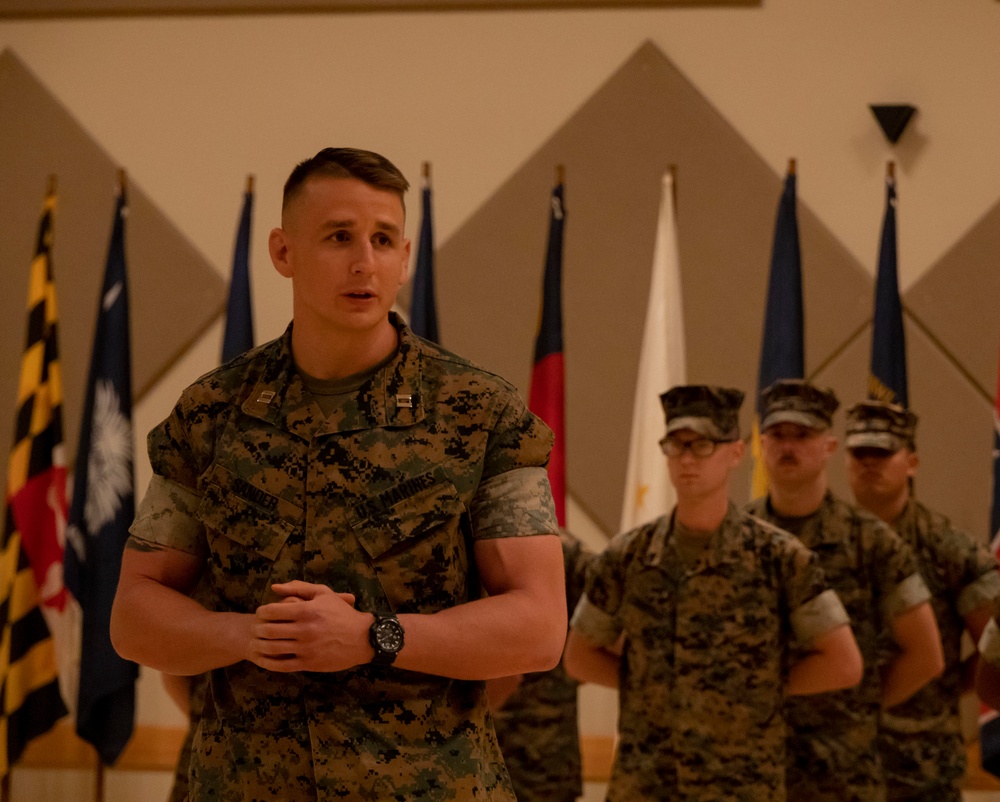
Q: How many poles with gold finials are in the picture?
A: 8